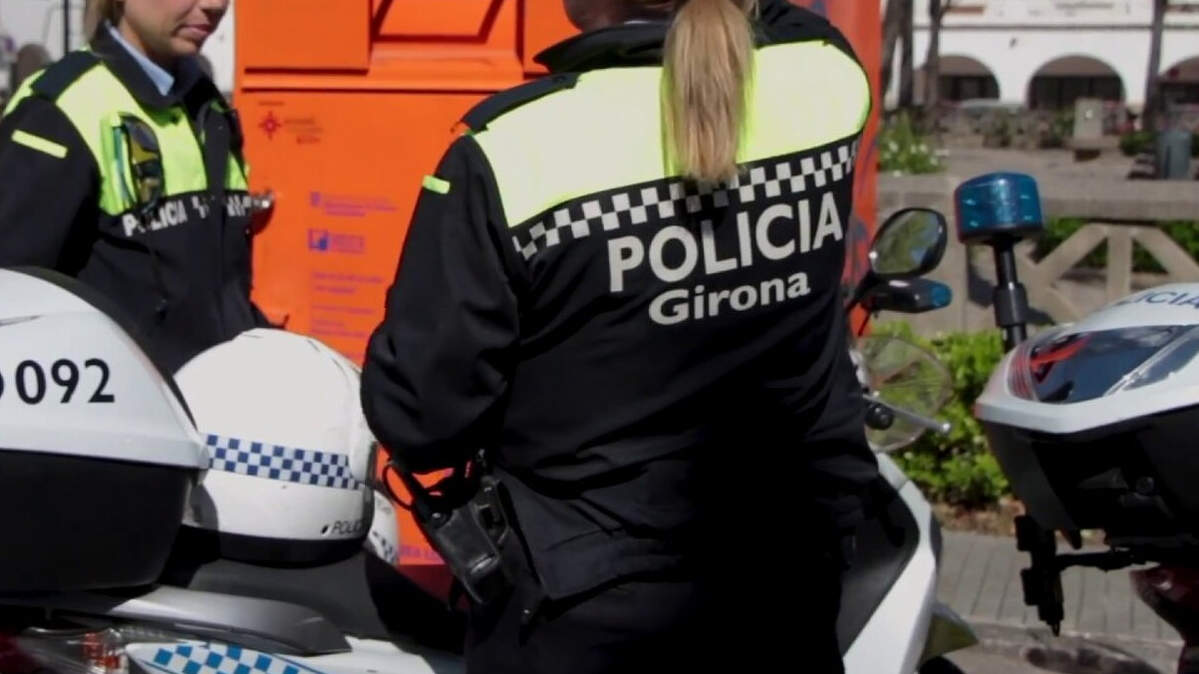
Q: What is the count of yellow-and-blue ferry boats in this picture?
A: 0